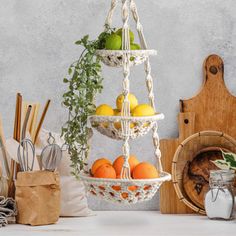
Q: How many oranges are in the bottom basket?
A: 4